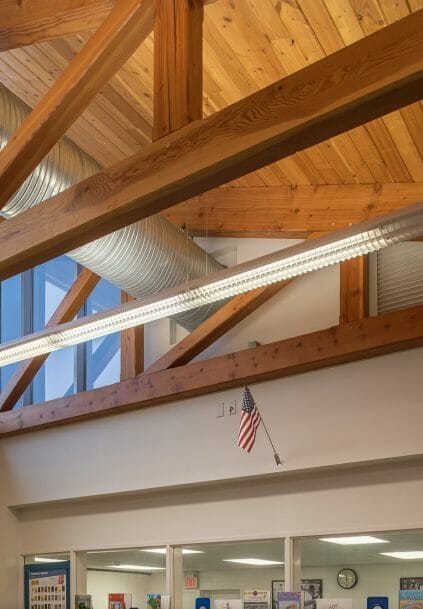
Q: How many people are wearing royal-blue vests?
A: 0